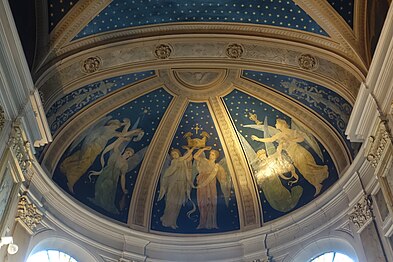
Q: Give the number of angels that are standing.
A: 2